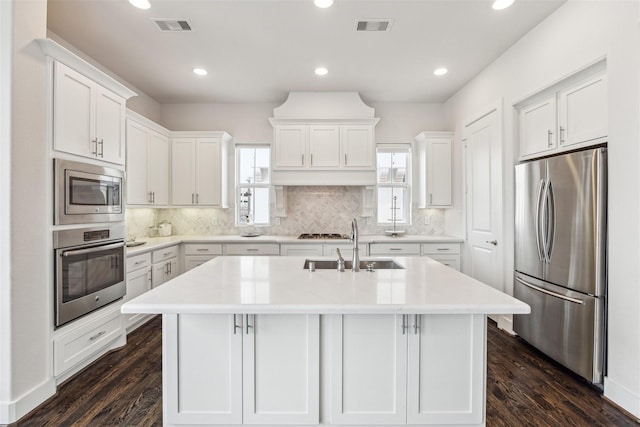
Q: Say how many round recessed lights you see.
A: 6